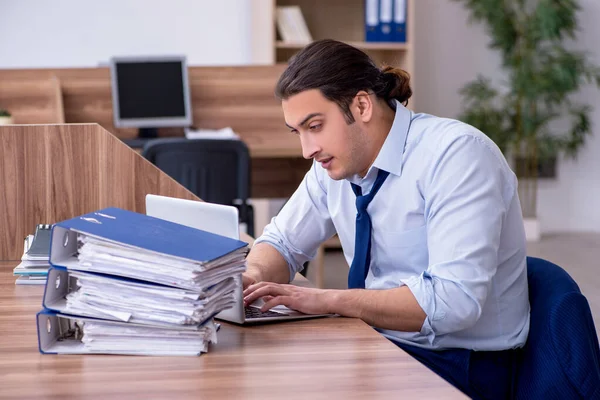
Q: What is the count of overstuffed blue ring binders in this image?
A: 3